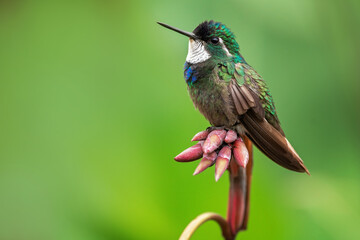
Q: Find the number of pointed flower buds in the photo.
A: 7